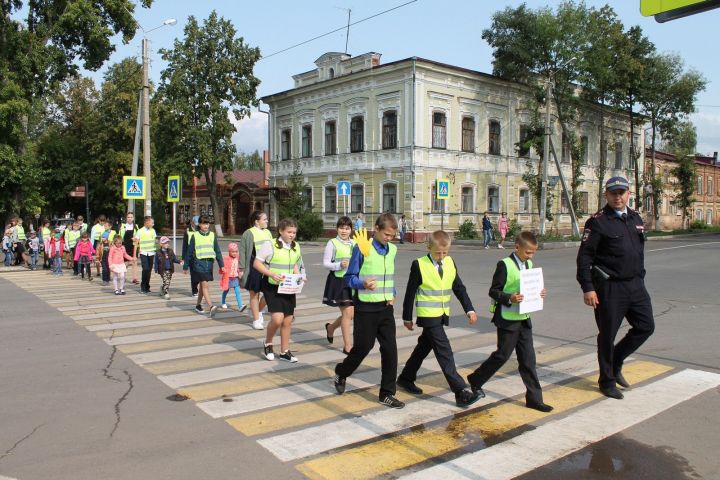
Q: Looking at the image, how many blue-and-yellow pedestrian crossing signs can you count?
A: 3